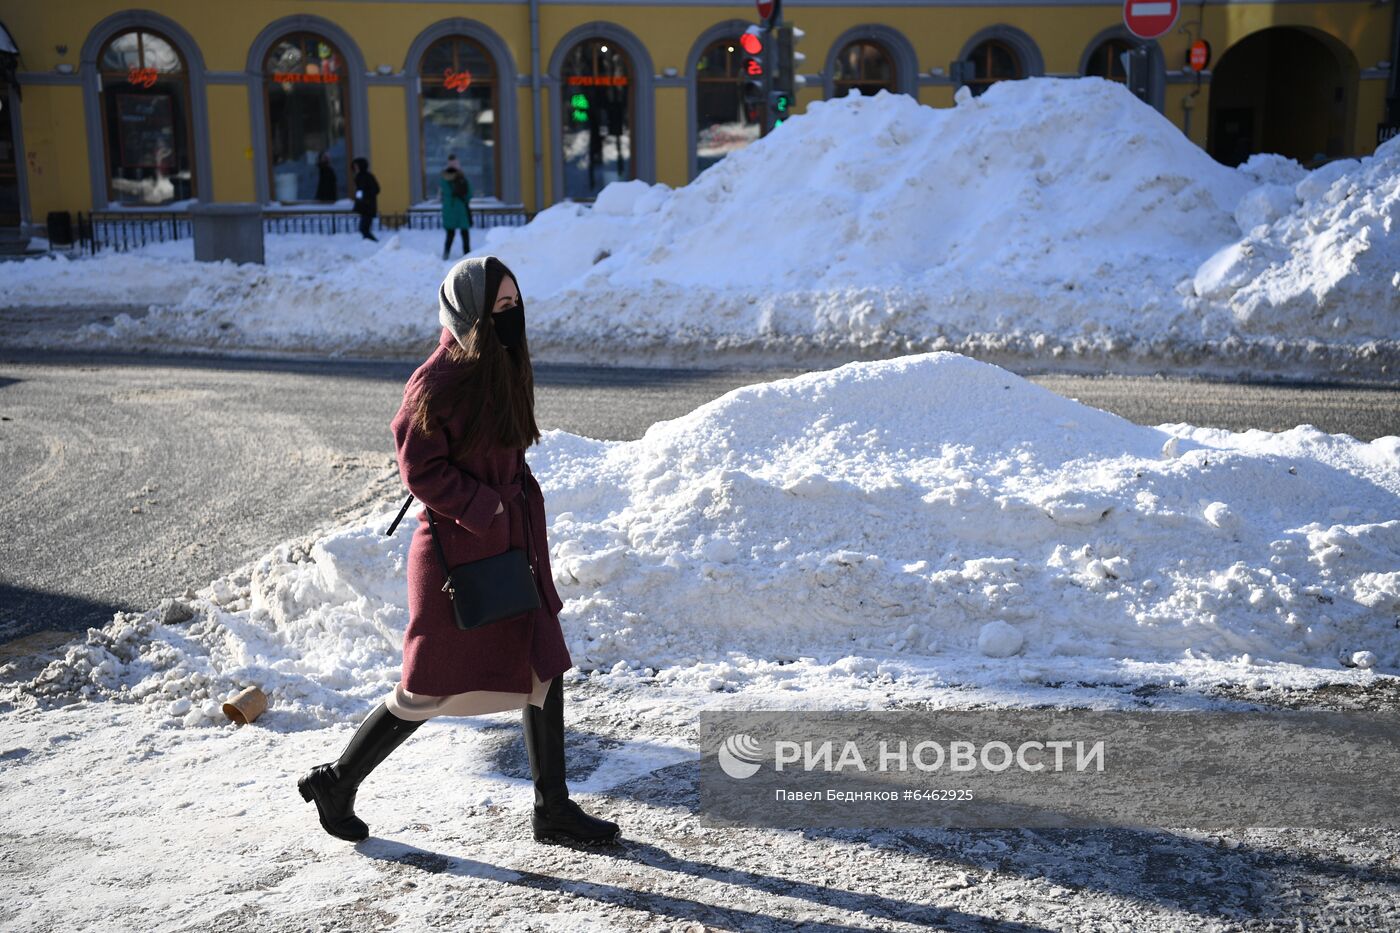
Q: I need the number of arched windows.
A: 8